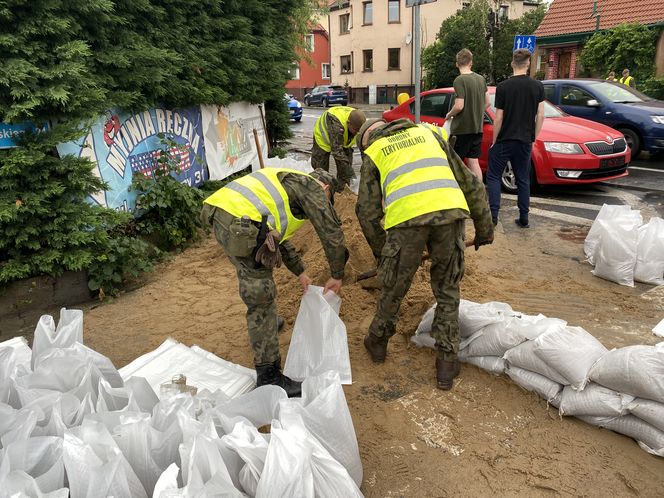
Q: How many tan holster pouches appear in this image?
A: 1